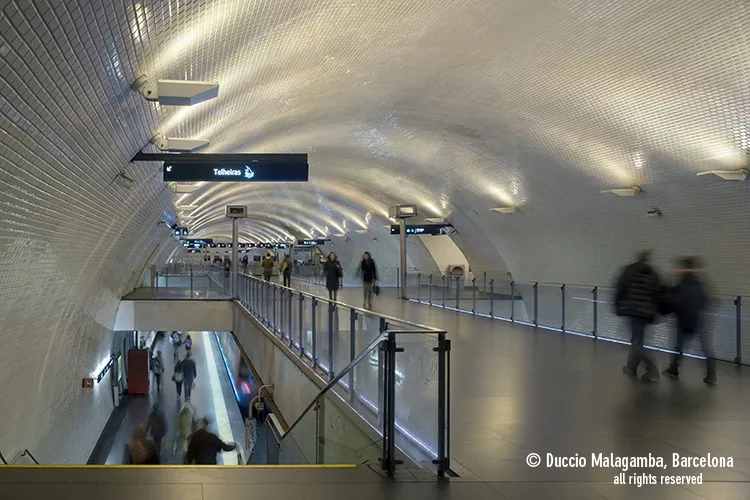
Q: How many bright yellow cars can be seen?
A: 0